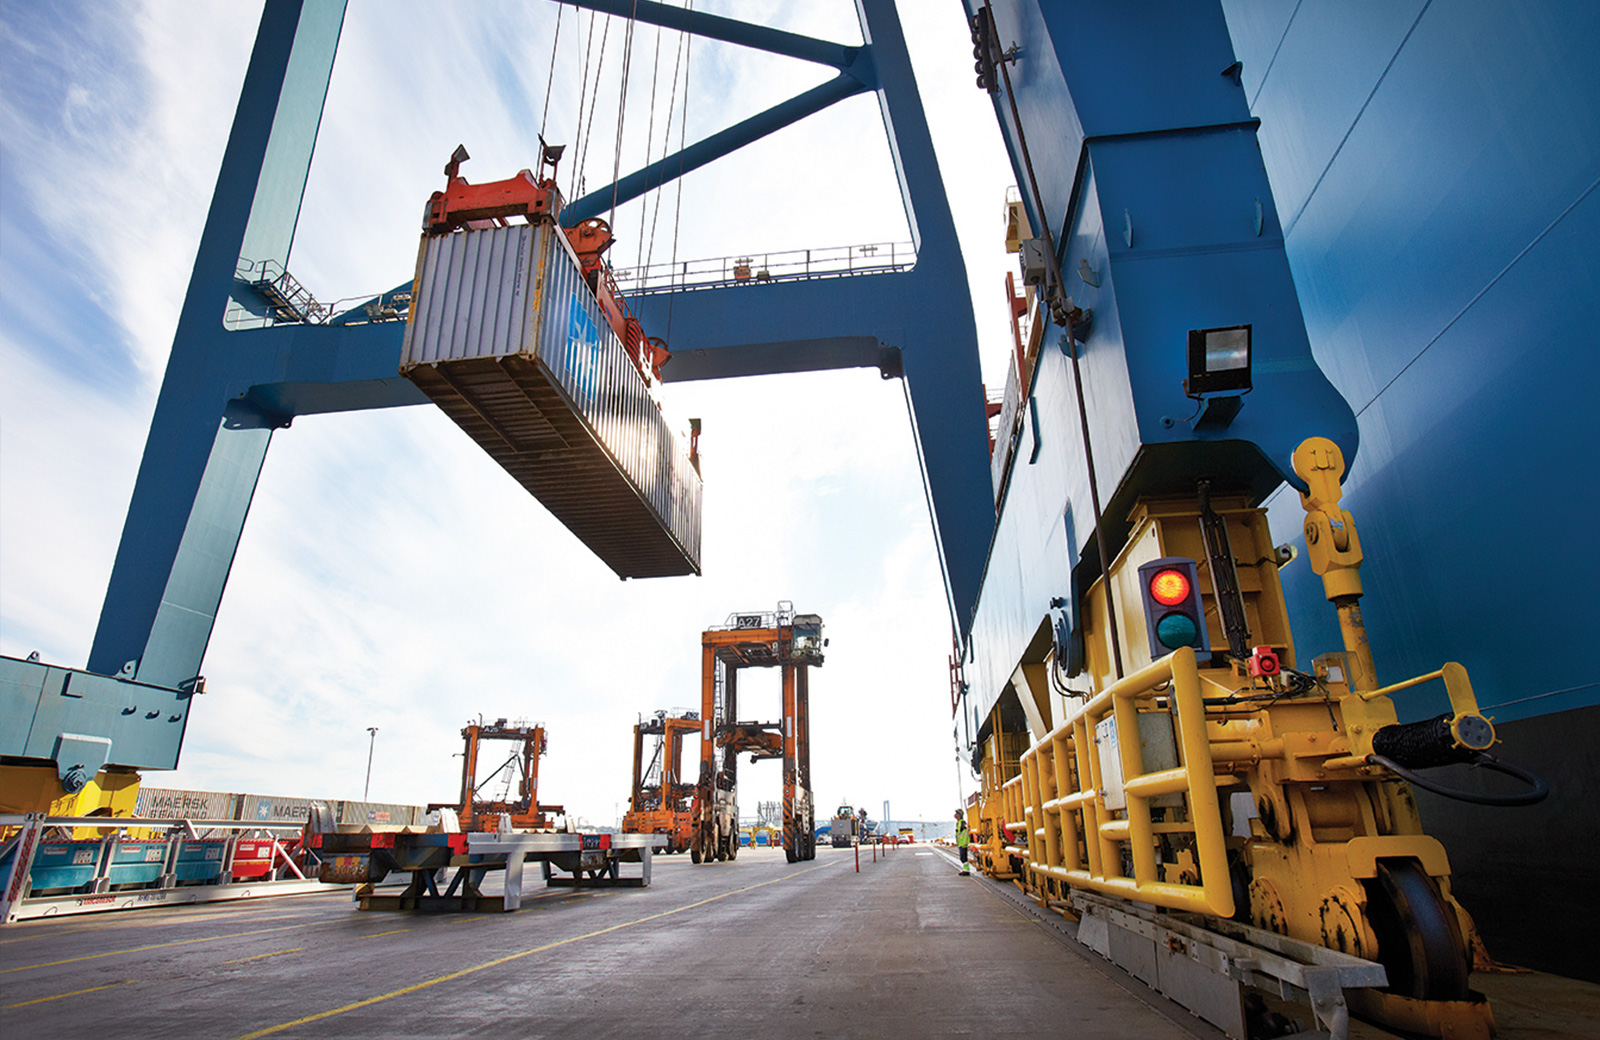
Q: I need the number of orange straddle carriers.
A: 3